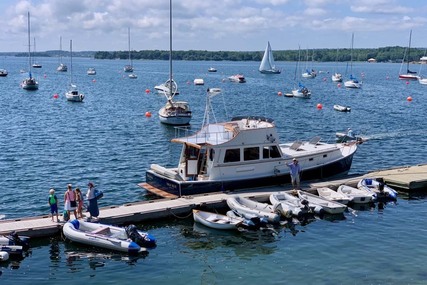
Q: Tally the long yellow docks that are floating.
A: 1